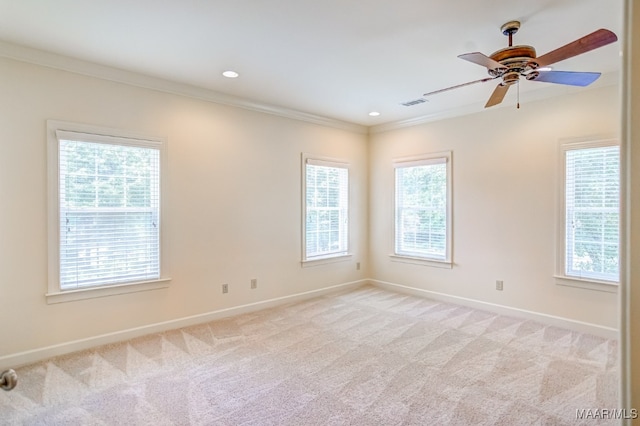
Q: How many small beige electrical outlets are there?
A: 4